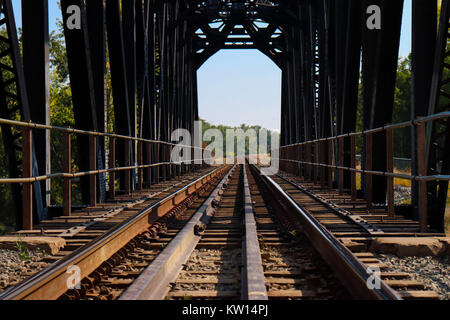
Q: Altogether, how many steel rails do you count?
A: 4